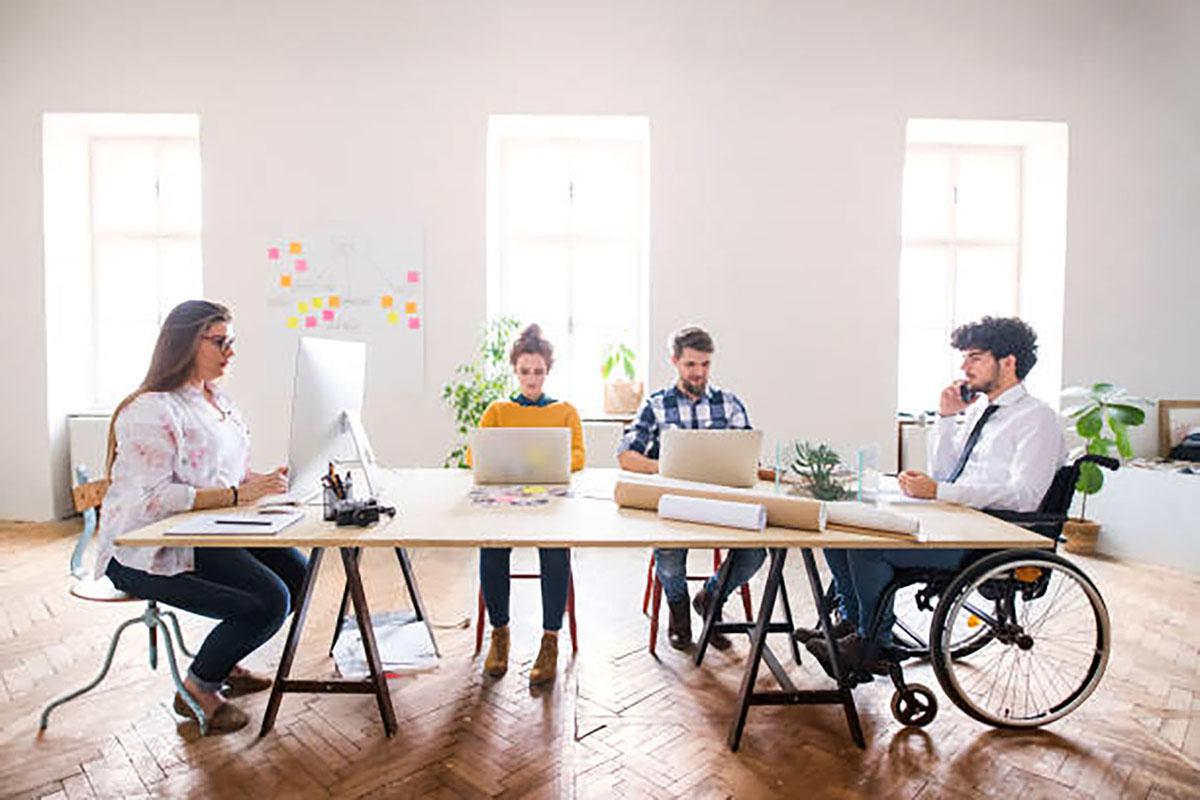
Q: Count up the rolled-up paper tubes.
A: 3